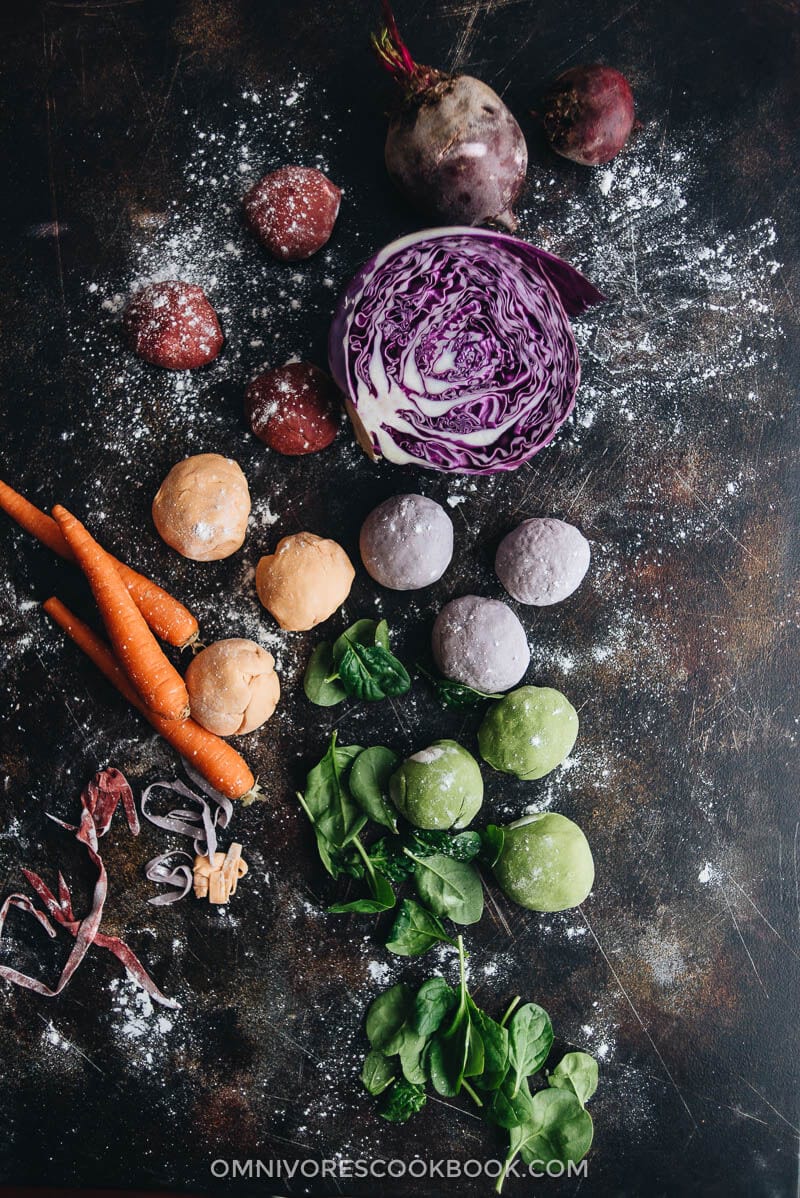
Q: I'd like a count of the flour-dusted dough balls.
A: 12